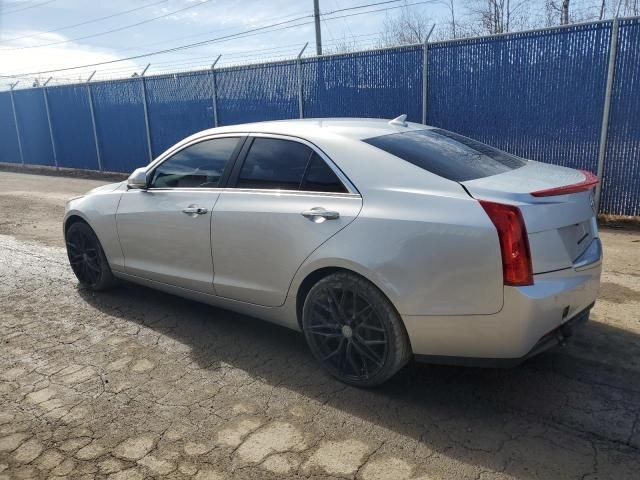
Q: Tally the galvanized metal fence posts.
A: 8